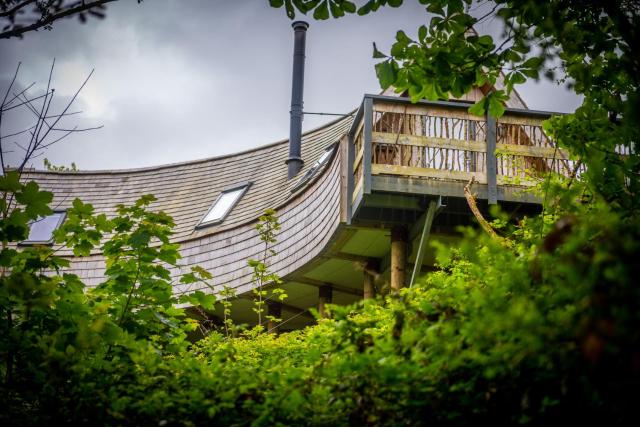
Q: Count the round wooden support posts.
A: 4